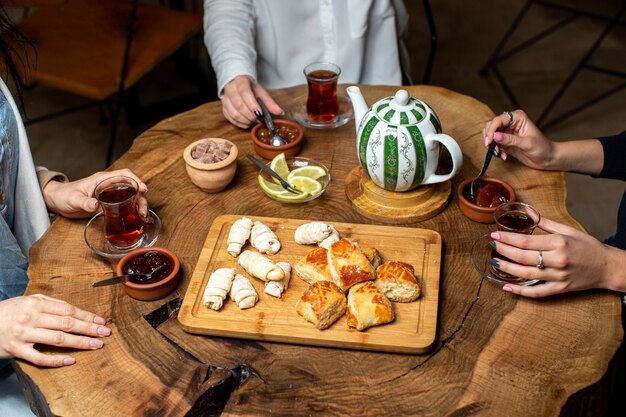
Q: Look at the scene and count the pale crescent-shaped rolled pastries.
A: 8